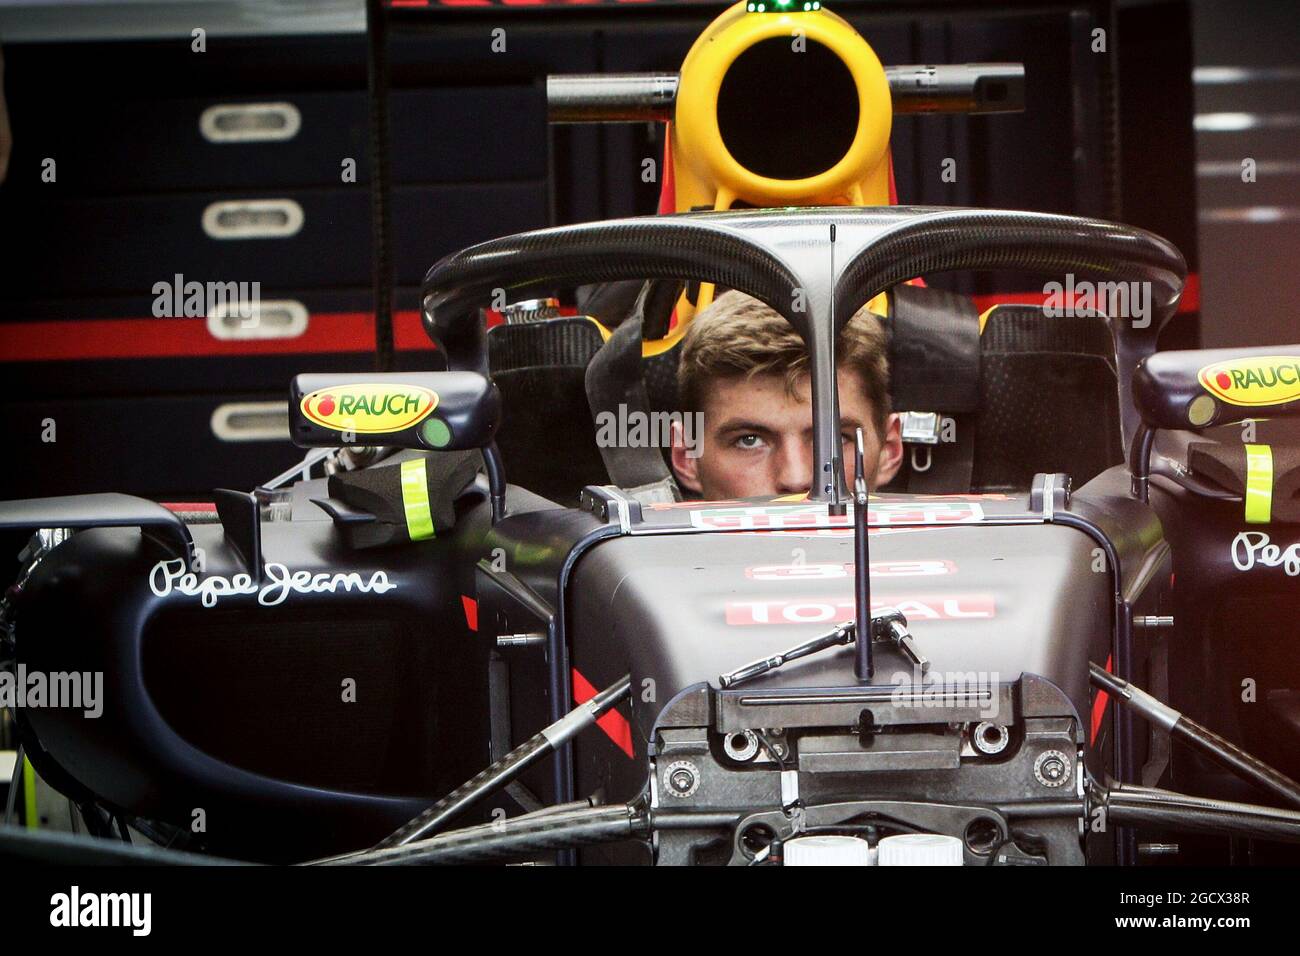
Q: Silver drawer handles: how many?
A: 4